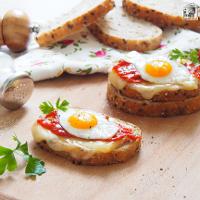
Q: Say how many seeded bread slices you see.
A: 6